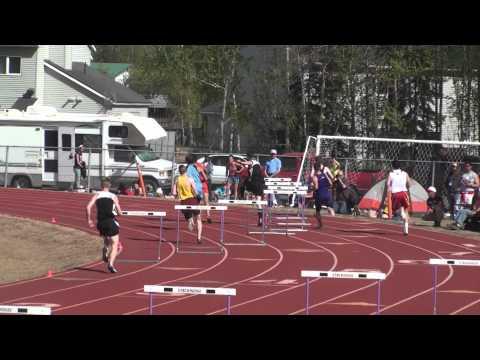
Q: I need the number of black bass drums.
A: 0